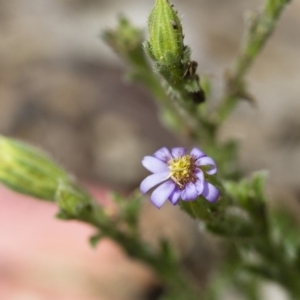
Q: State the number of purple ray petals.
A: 11